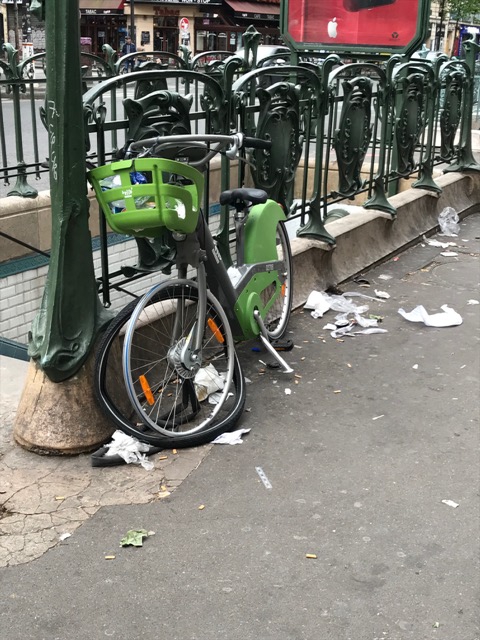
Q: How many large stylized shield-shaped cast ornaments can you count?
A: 5